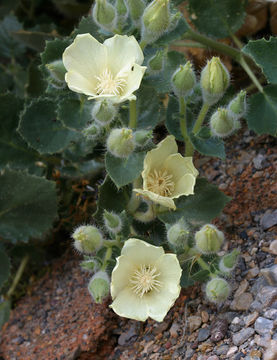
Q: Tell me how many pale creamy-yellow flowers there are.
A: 3